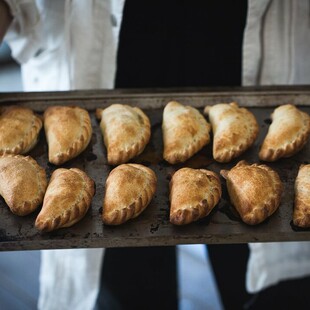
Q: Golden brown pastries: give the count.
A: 12